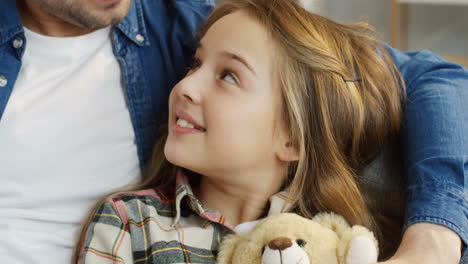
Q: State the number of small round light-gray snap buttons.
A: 3